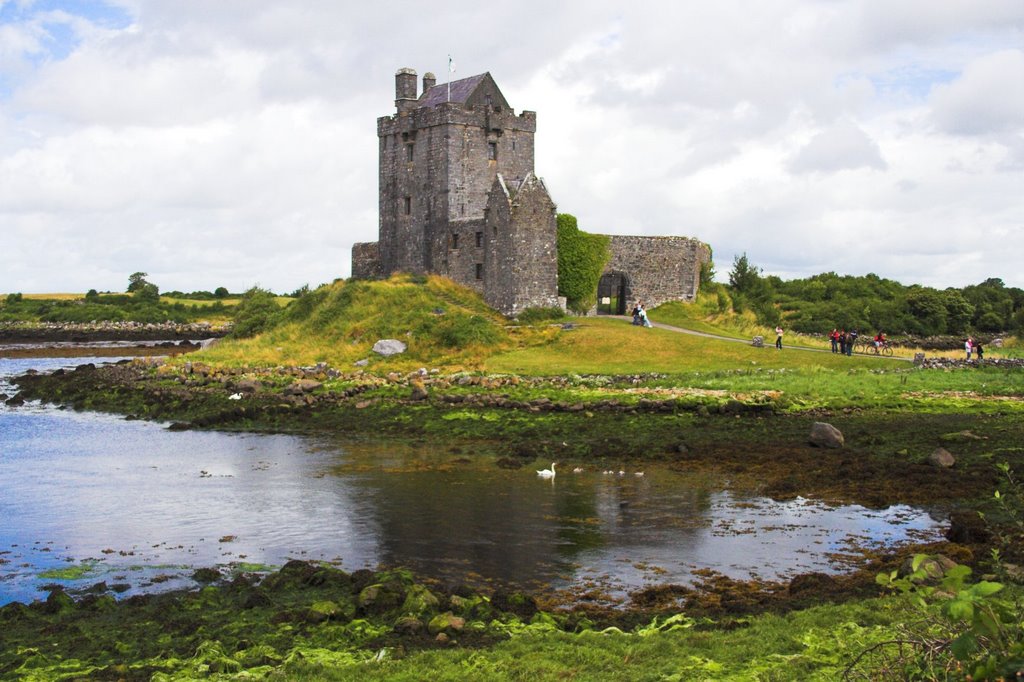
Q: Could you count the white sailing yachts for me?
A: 0